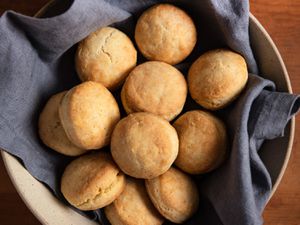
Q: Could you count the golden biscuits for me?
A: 11